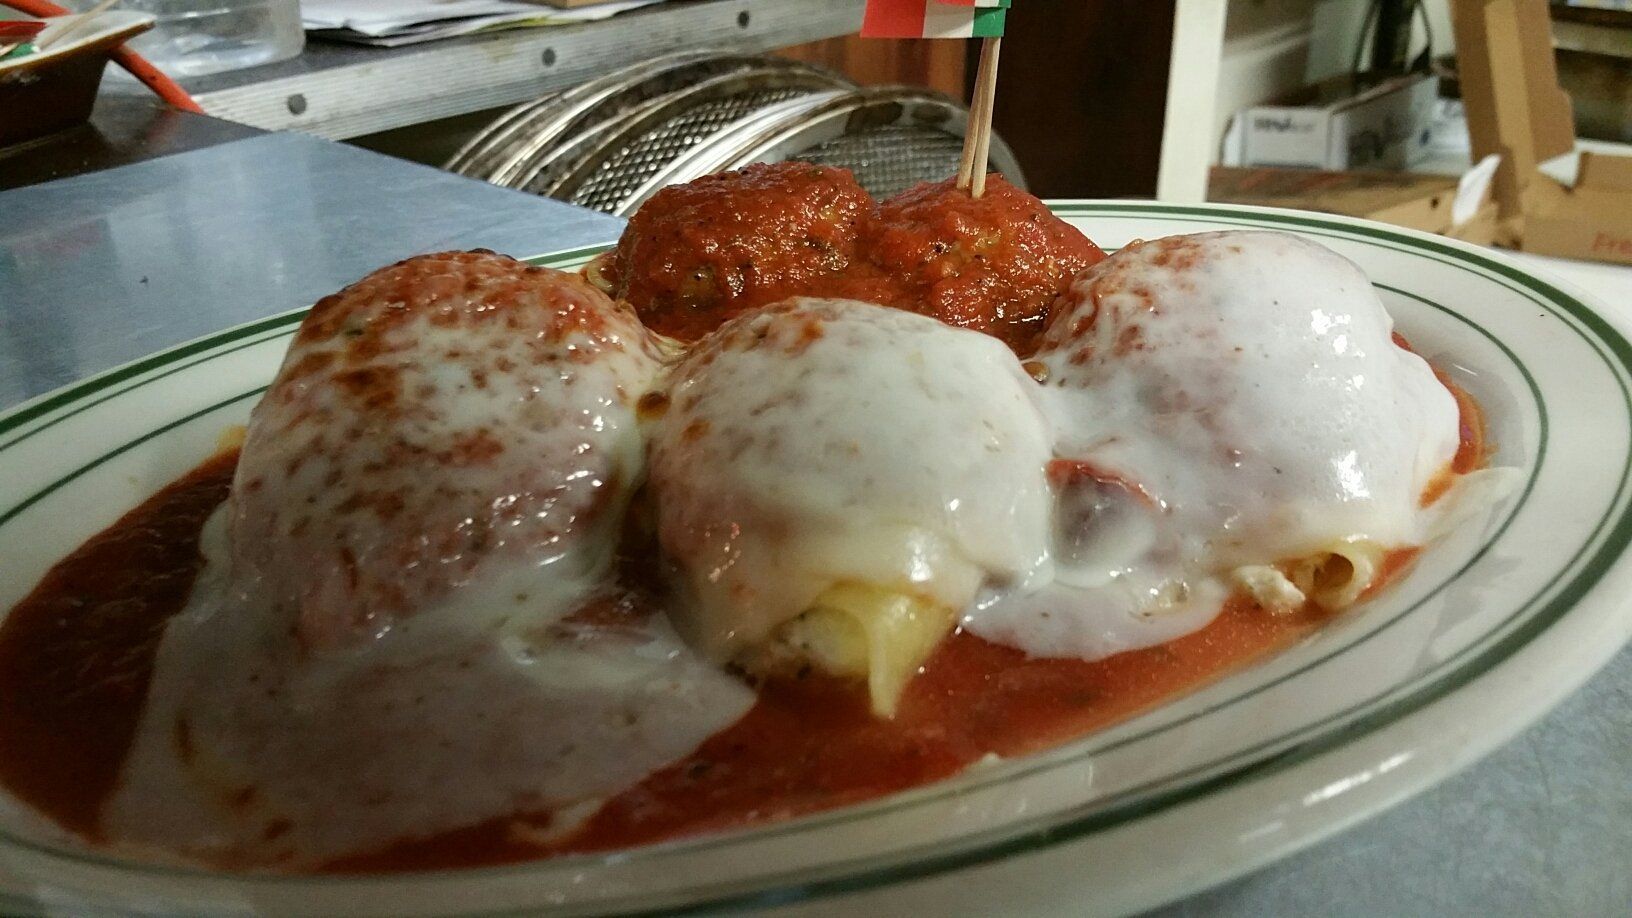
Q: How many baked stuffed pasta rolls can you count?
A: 3